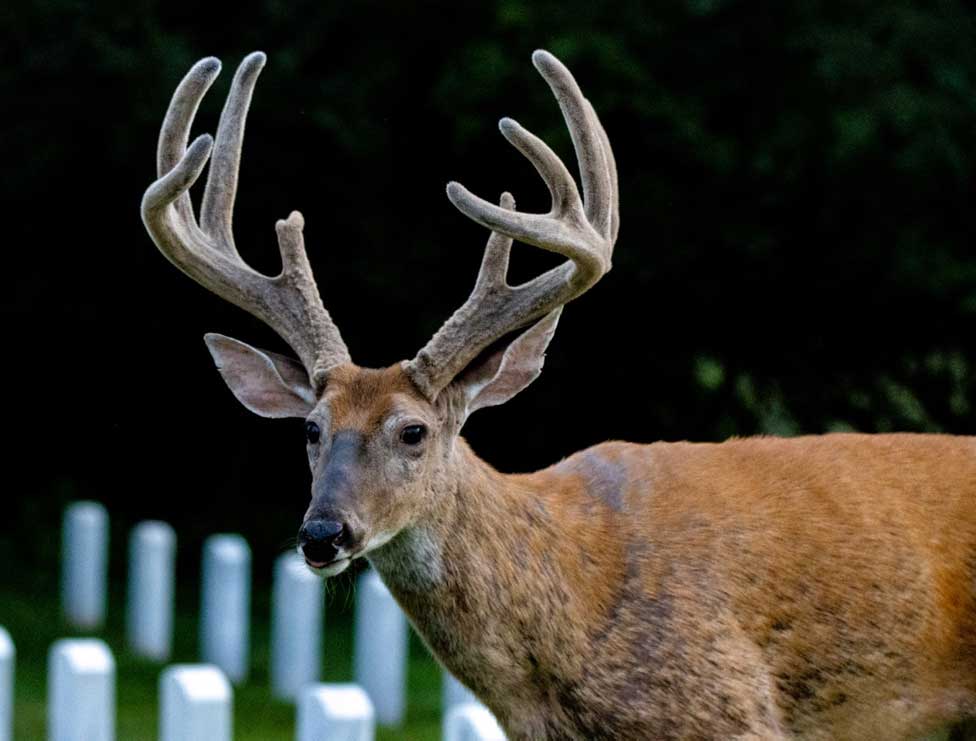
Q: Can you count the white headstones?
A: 11